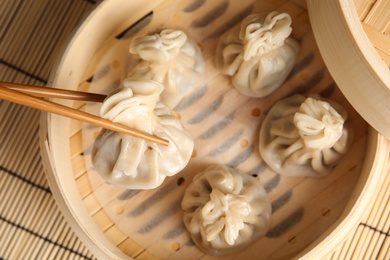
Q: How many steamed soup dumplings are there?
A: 5